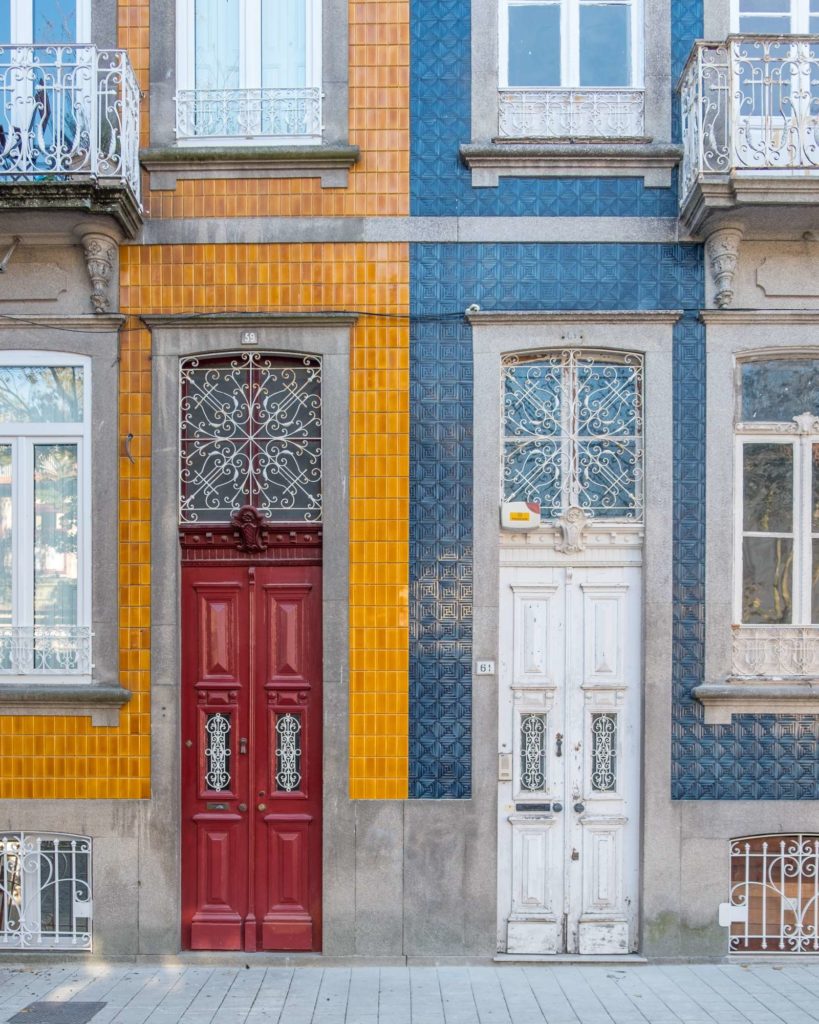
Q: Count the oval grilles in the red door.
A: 2